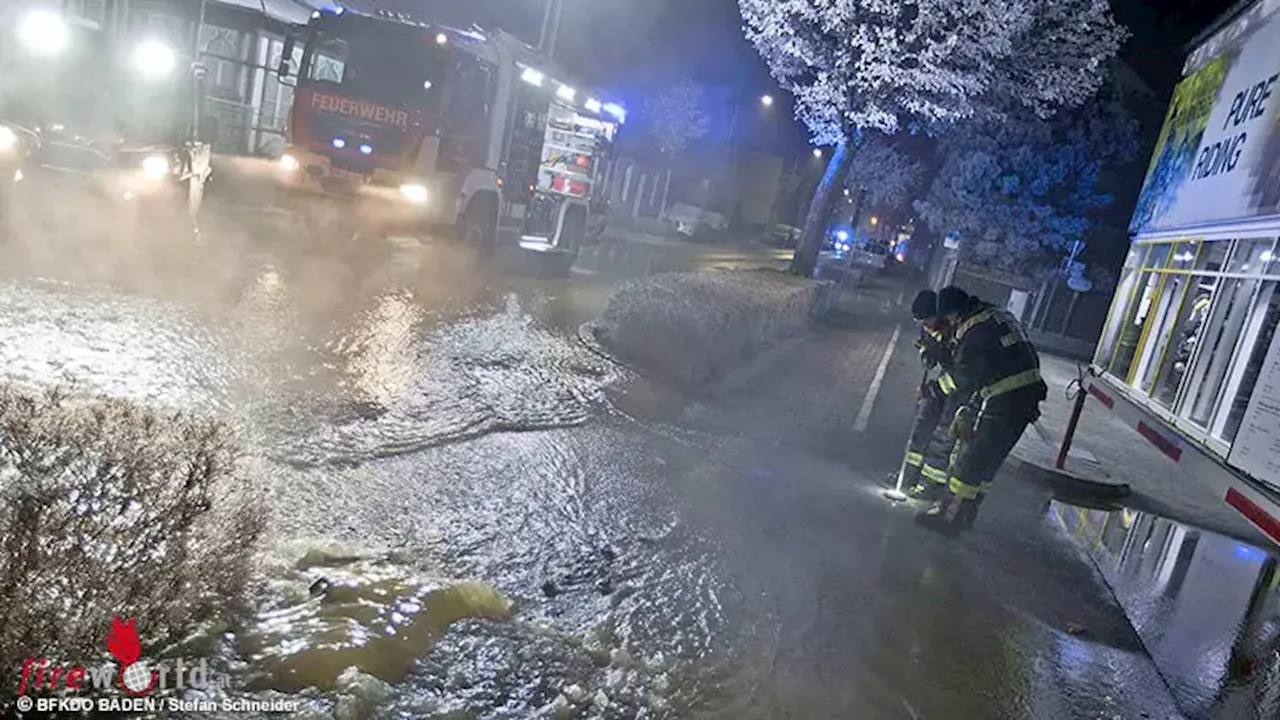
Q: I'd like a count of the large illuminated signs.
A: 1